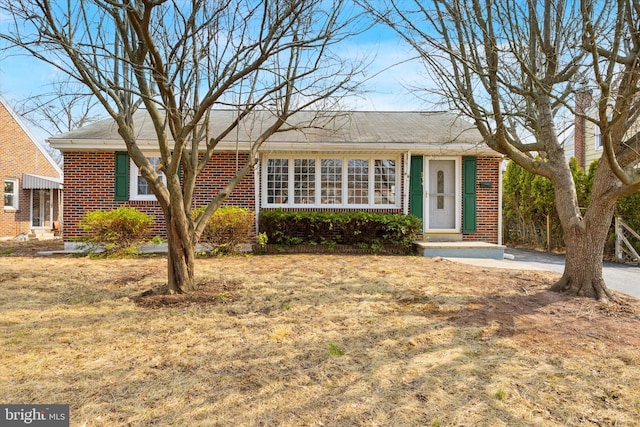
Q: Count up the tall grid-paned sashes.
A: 5